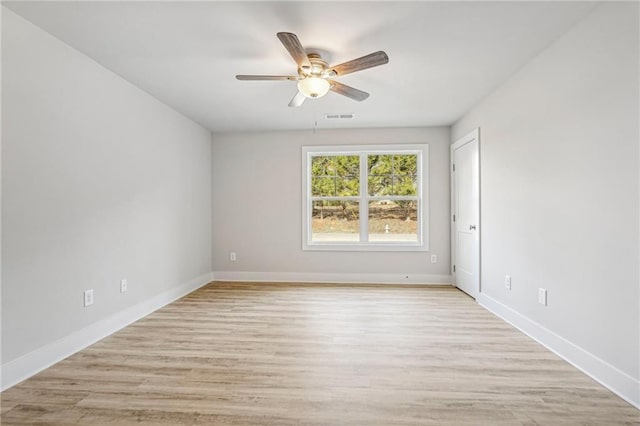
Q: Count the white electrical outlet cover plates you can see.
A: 6